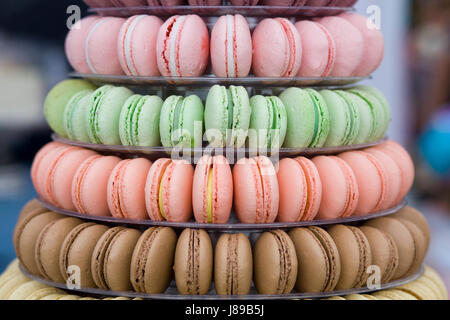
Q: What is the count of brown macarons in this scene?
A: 14